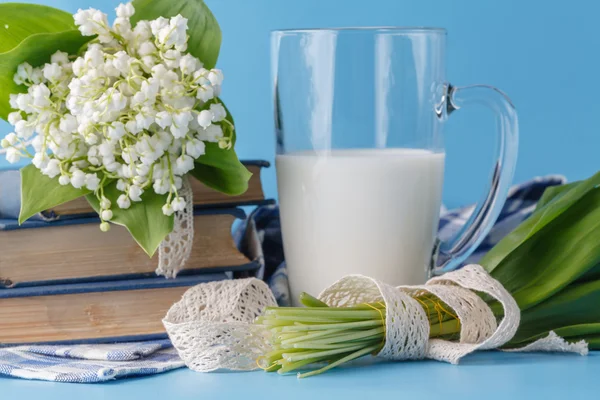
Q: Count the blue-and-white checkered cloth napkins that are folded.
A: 1